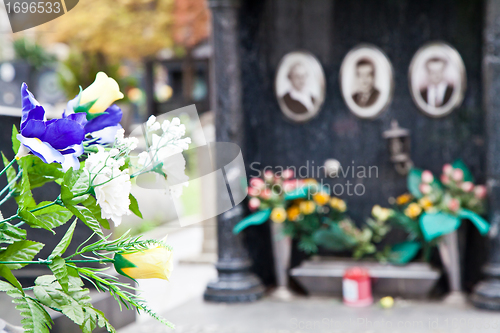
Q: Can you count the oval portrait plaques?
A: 3